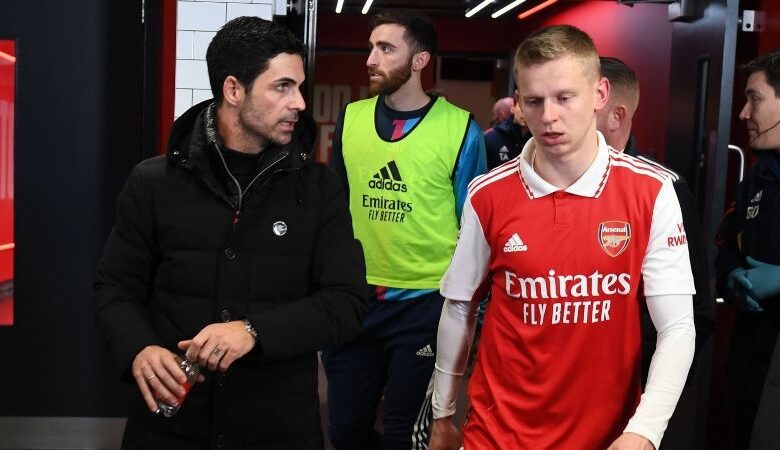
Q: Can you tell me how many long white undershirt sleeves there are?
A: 2